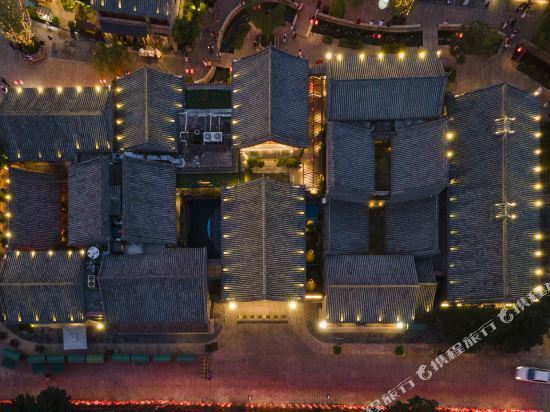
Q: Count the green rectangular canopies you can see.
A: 12